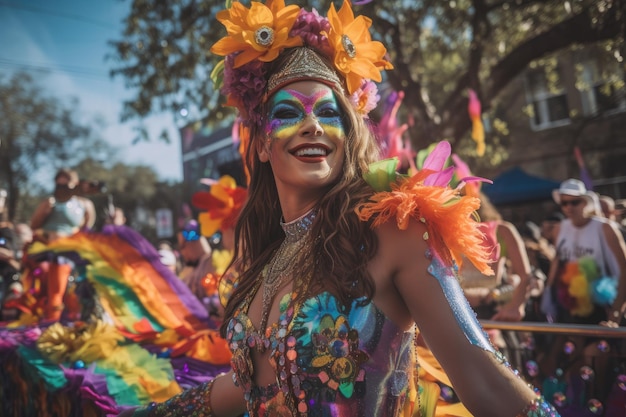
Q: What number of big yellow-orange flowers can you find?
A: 2